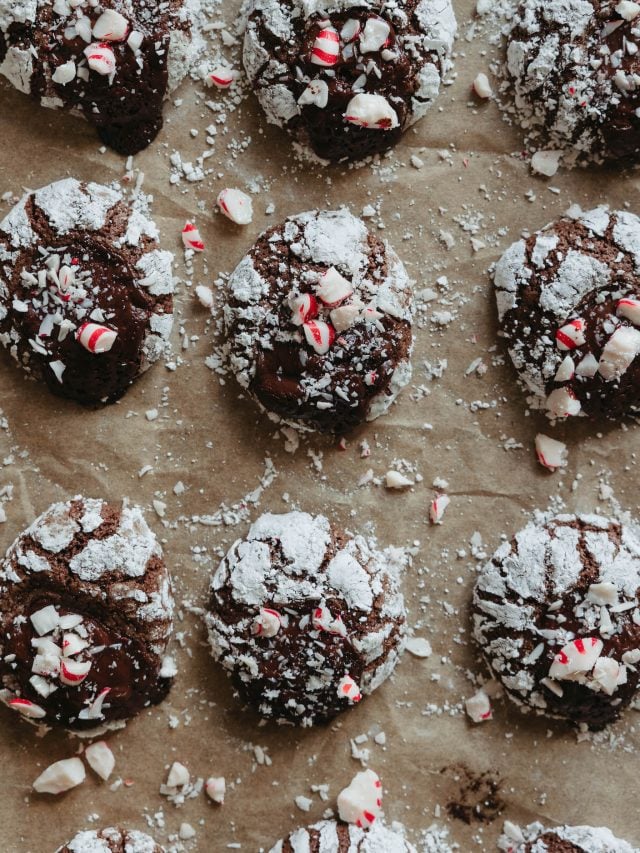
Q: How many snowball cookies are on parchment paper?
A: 12